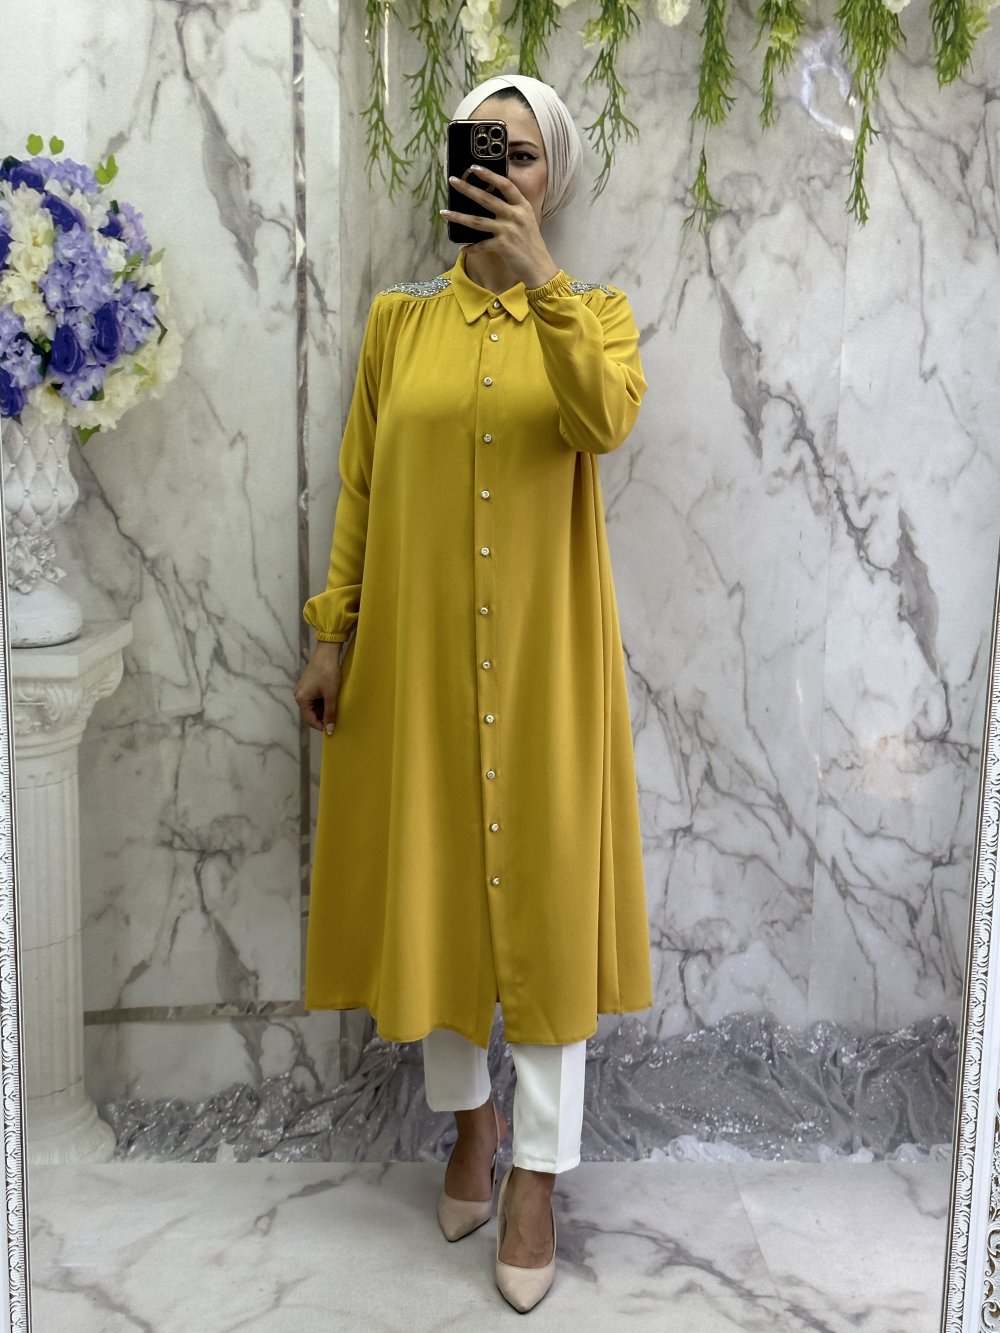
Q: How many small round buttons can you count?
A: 12